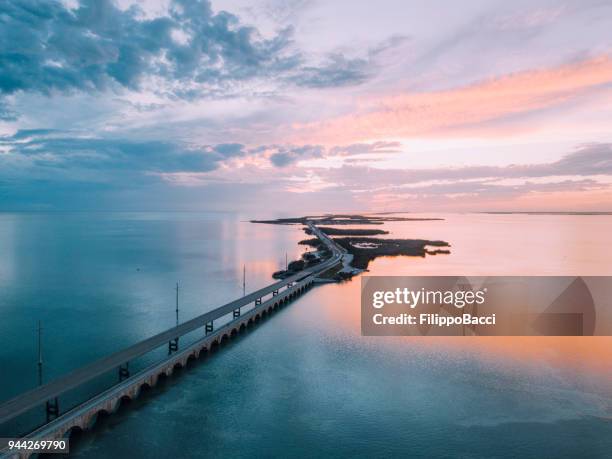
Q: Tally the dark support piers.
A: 8